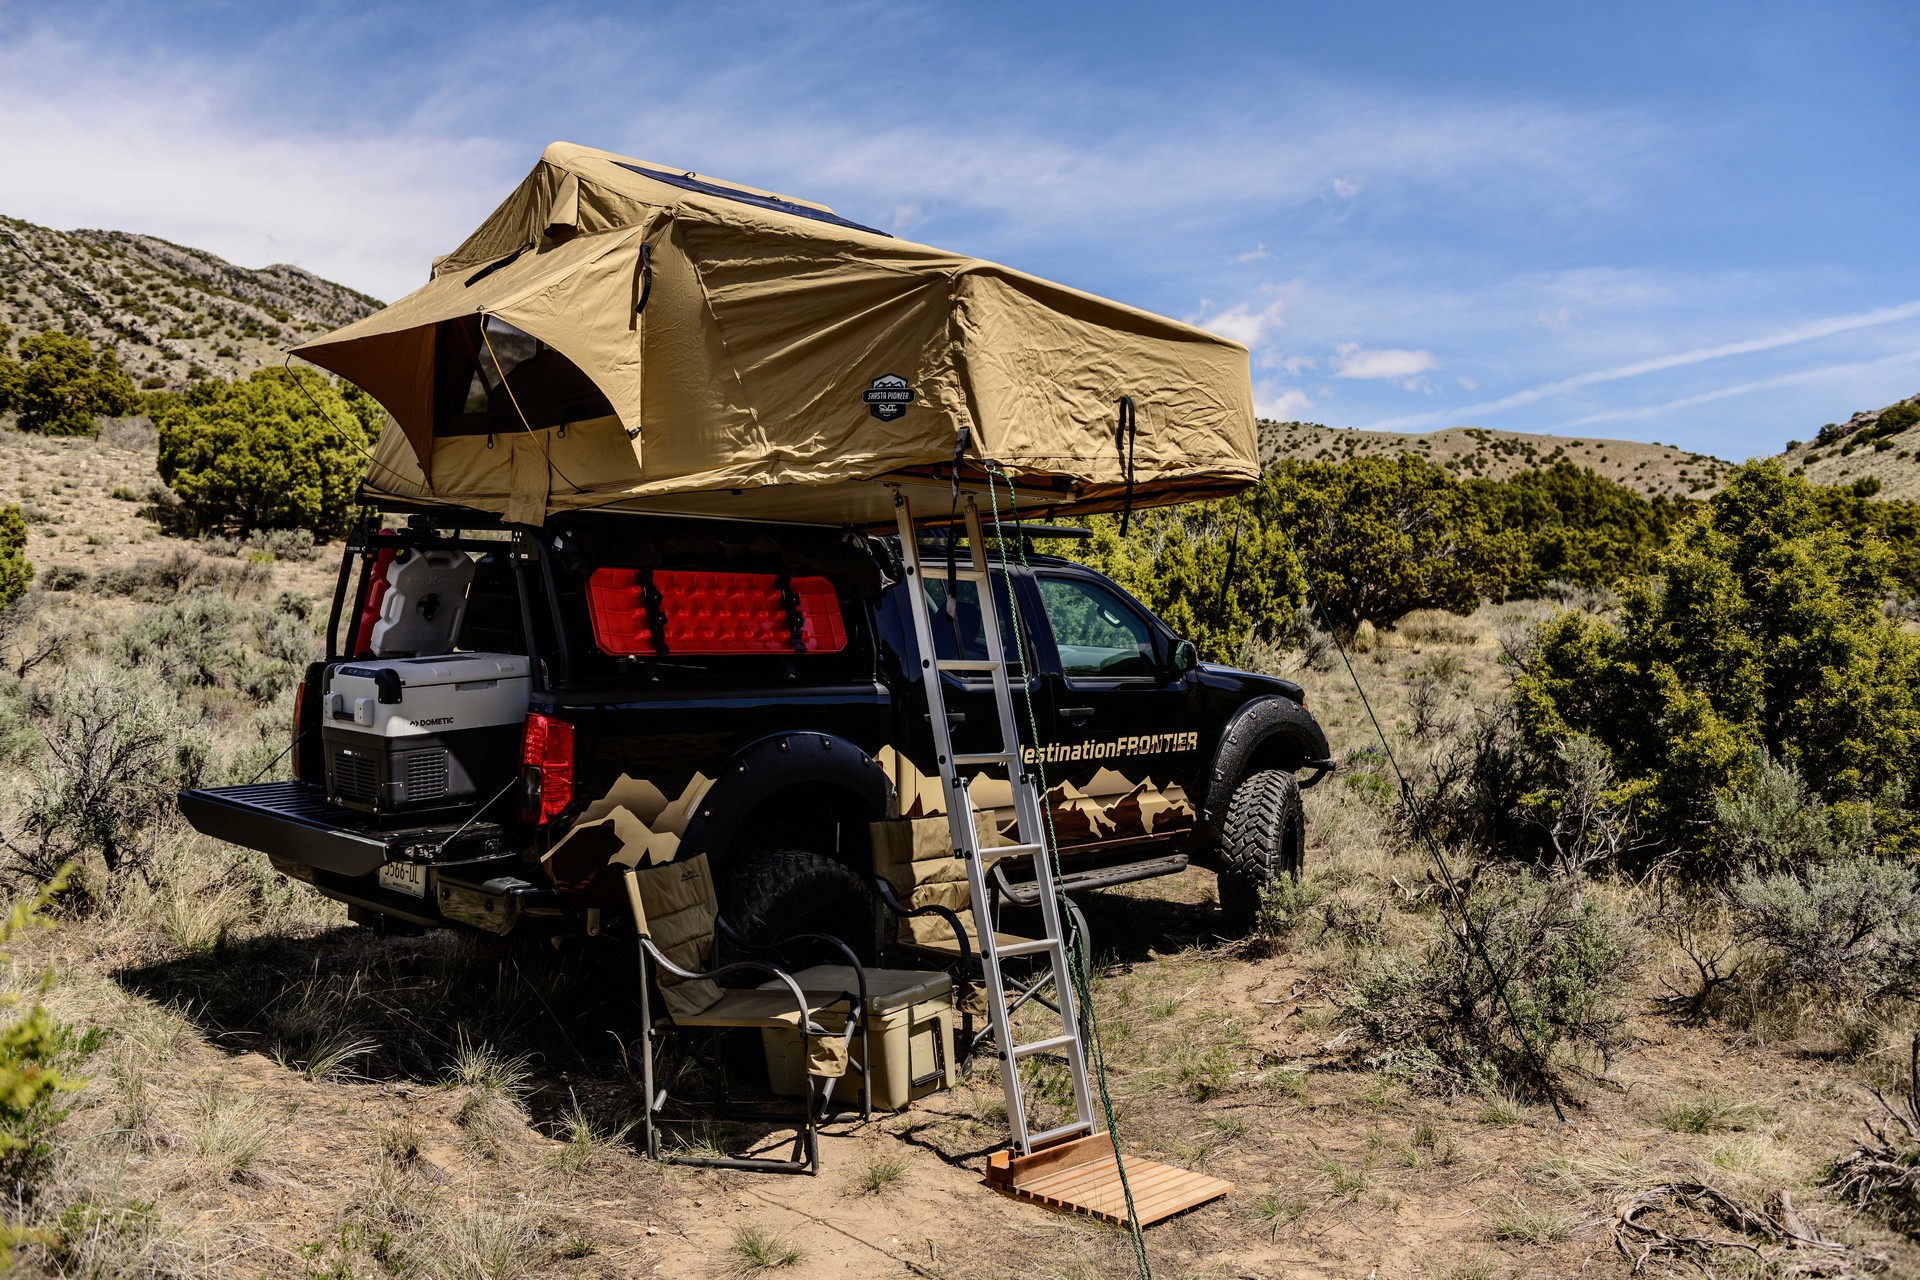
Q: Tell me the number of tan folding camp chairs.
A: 2